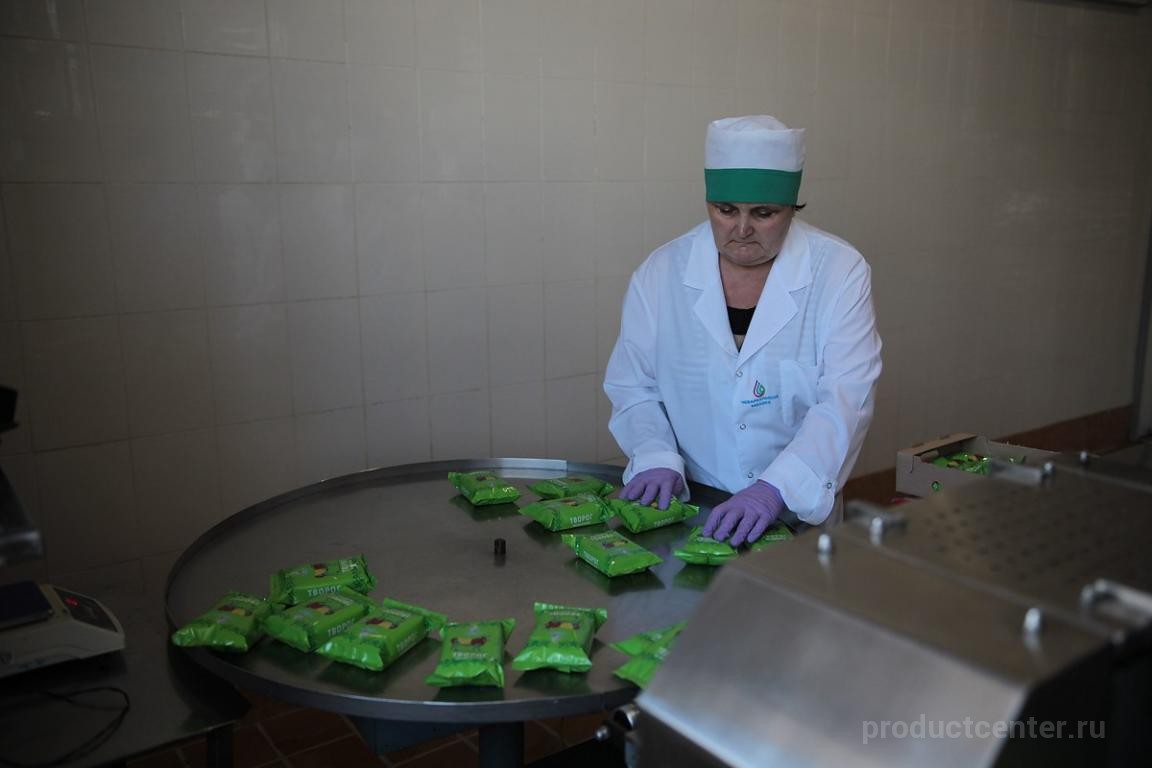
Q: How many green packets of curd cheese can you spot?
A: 15